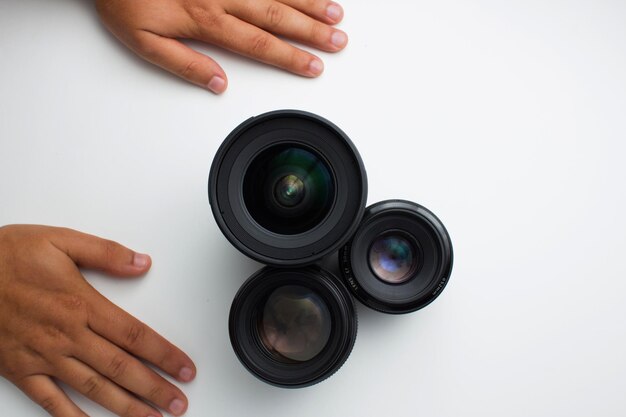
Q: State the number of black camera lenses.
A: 3